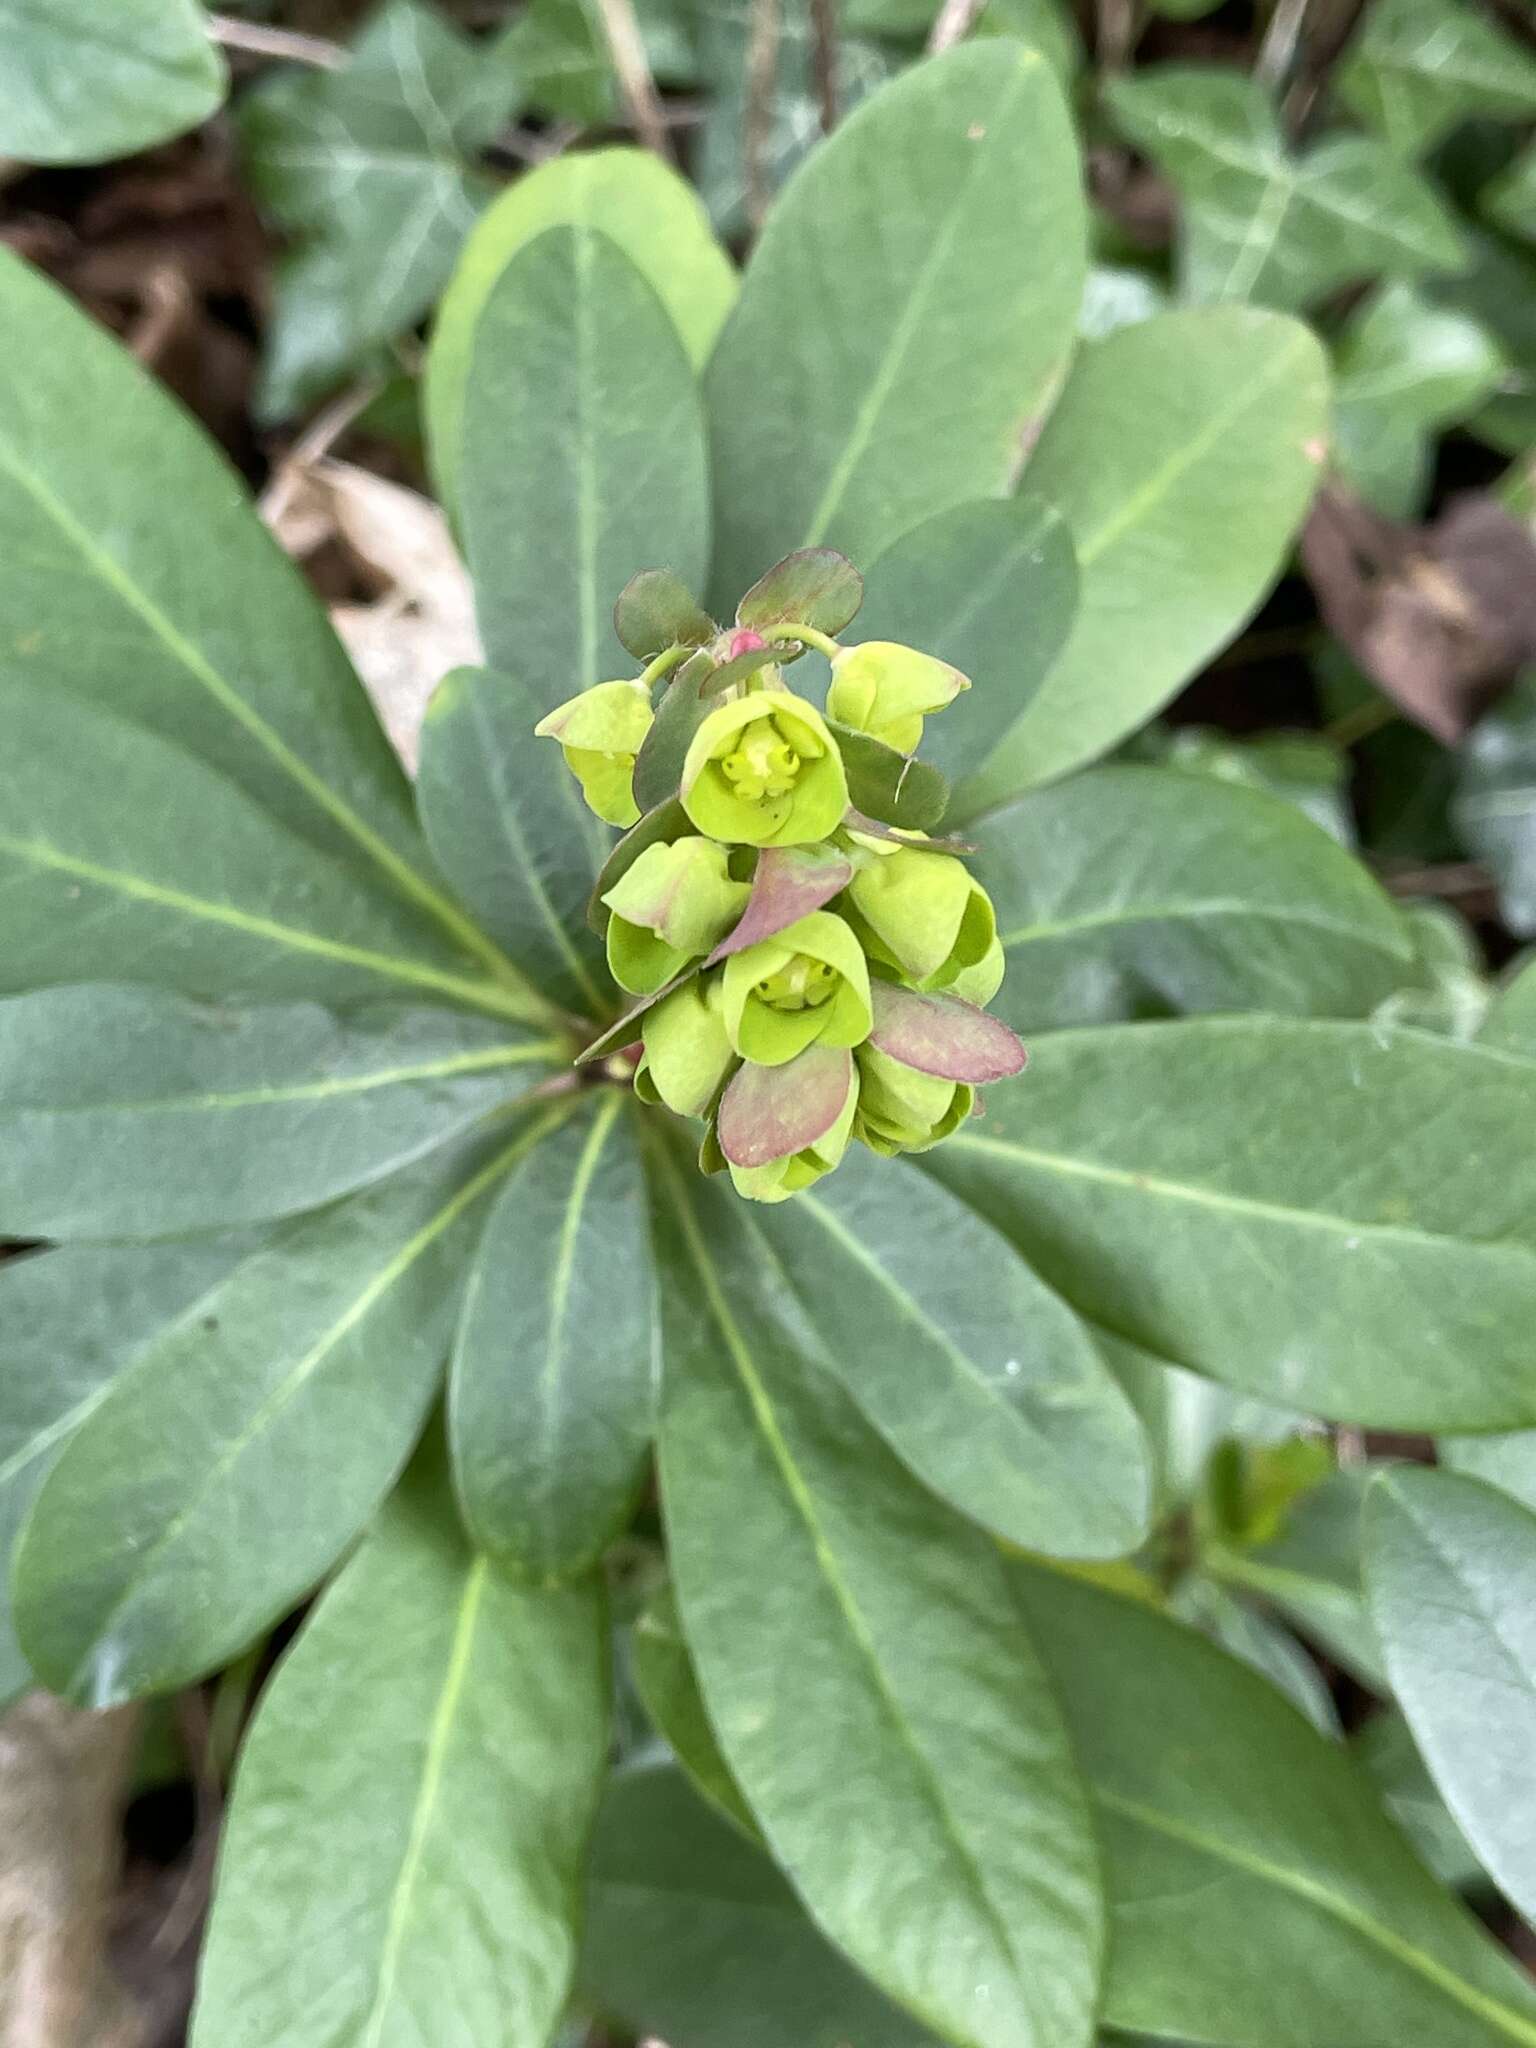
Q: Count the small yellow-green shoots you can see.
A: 9